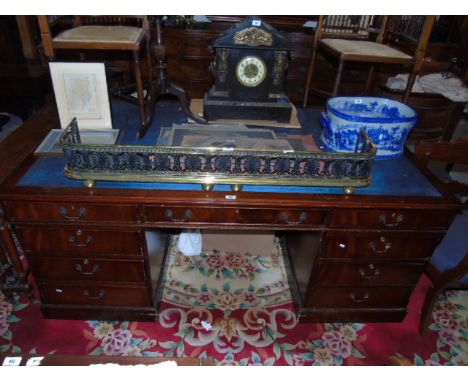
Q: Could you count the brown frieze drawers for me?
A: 3